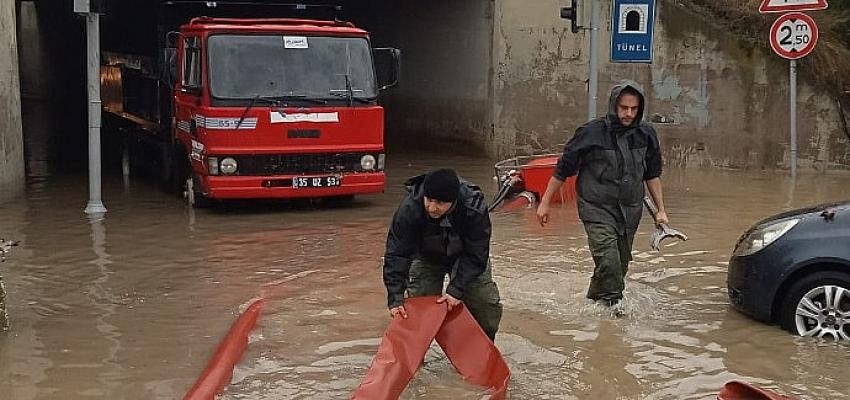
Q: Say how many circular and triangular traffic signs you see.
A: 2